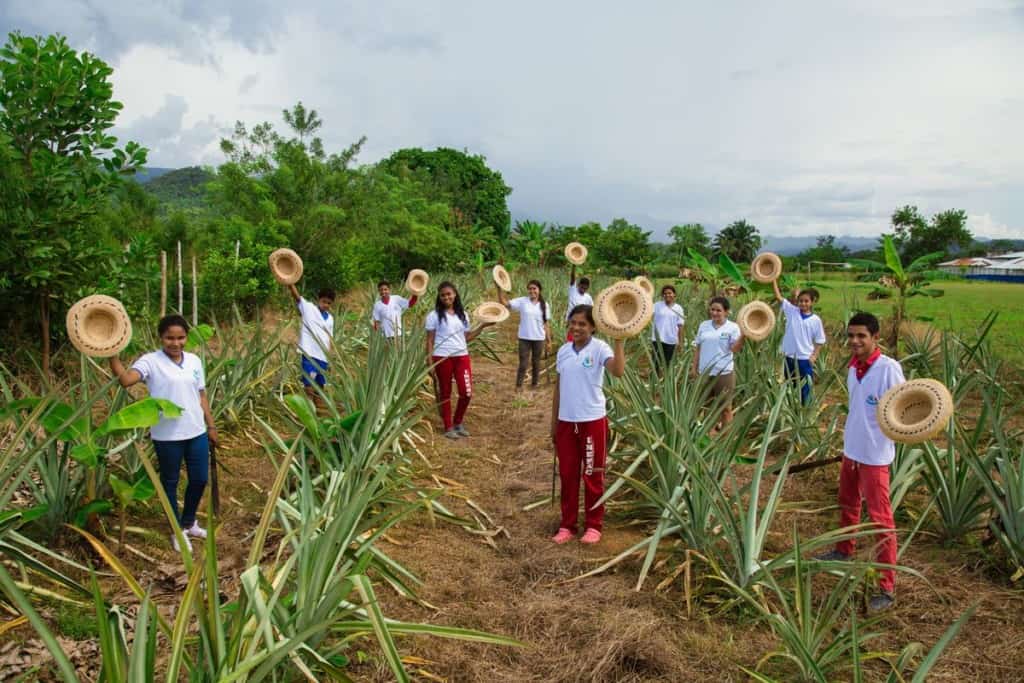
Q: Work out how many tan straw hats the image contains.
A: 11